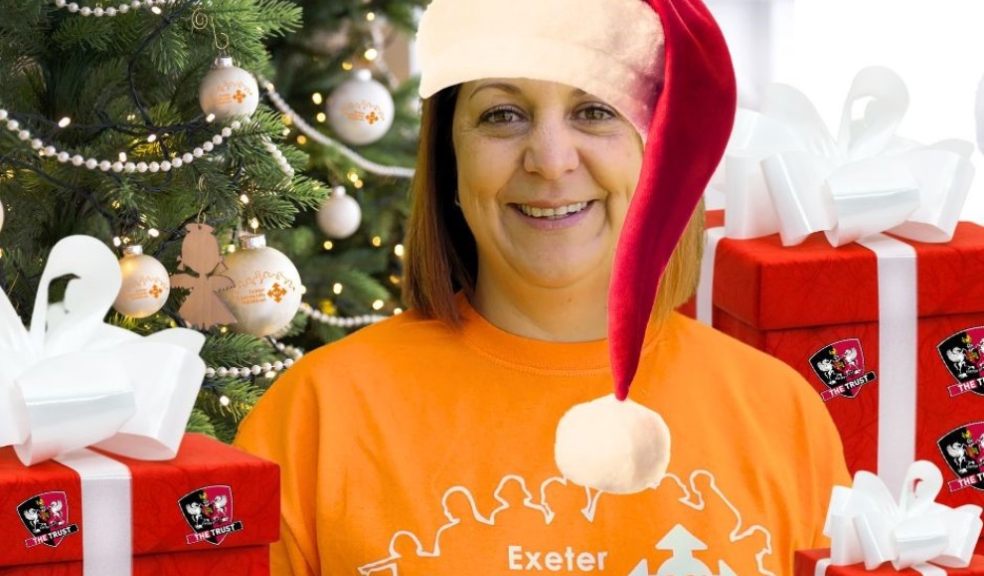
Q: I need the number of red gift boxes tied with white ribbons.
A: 3